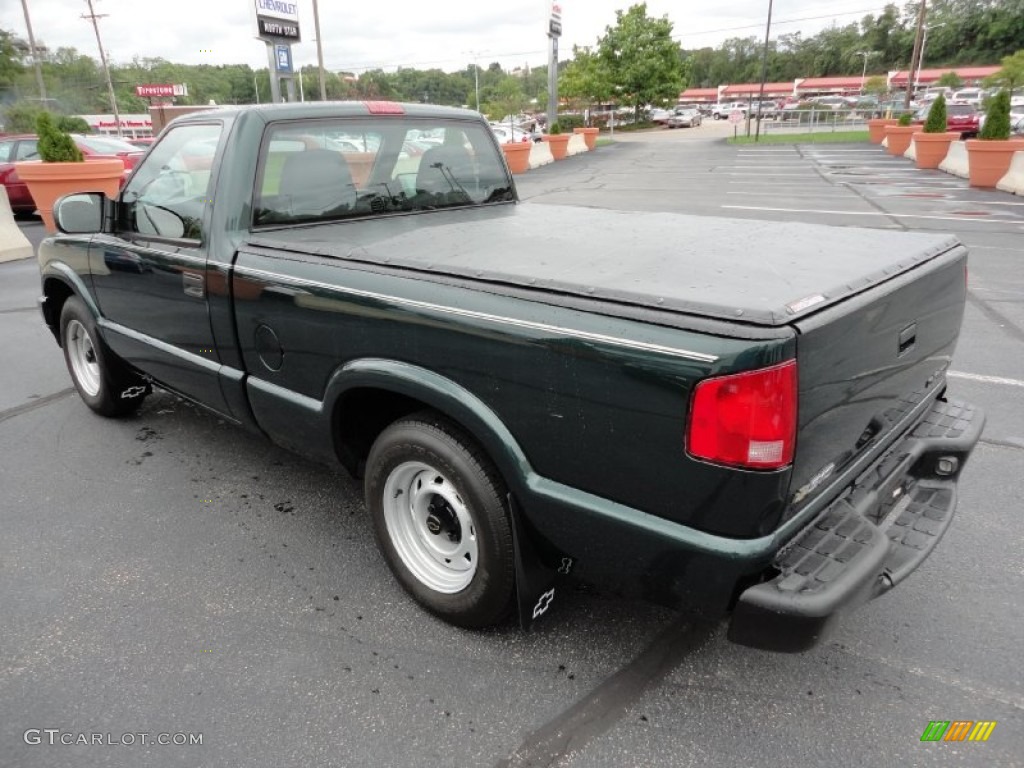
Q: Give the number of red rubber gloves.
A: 0